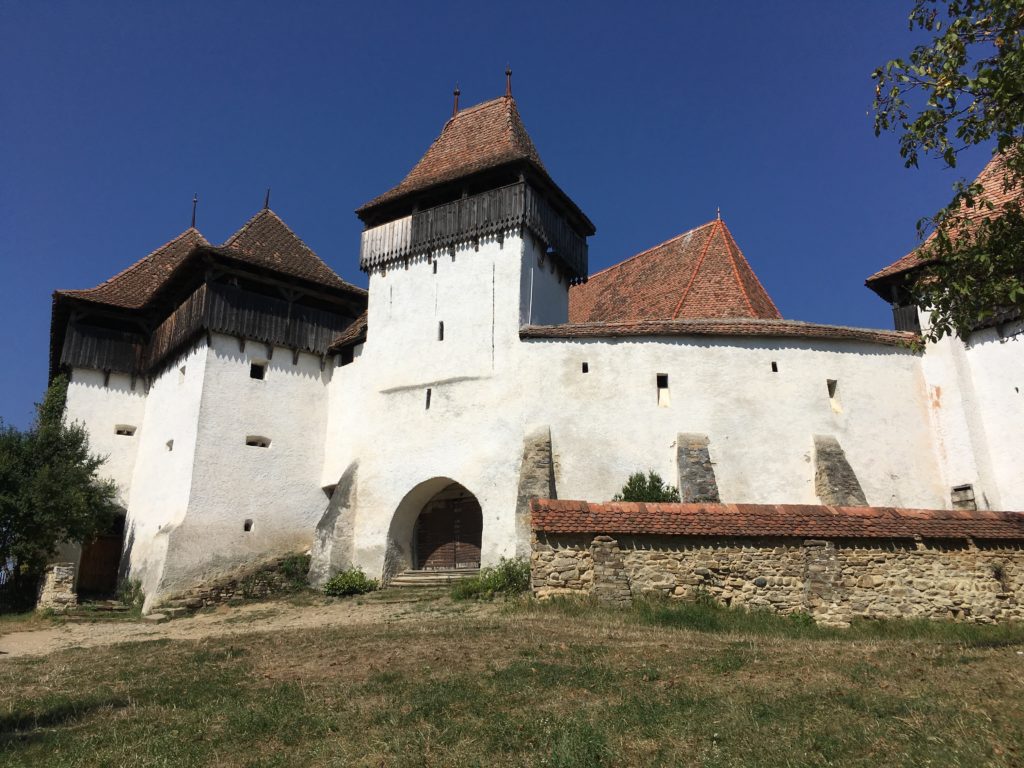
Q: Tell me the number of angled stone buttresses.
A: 4